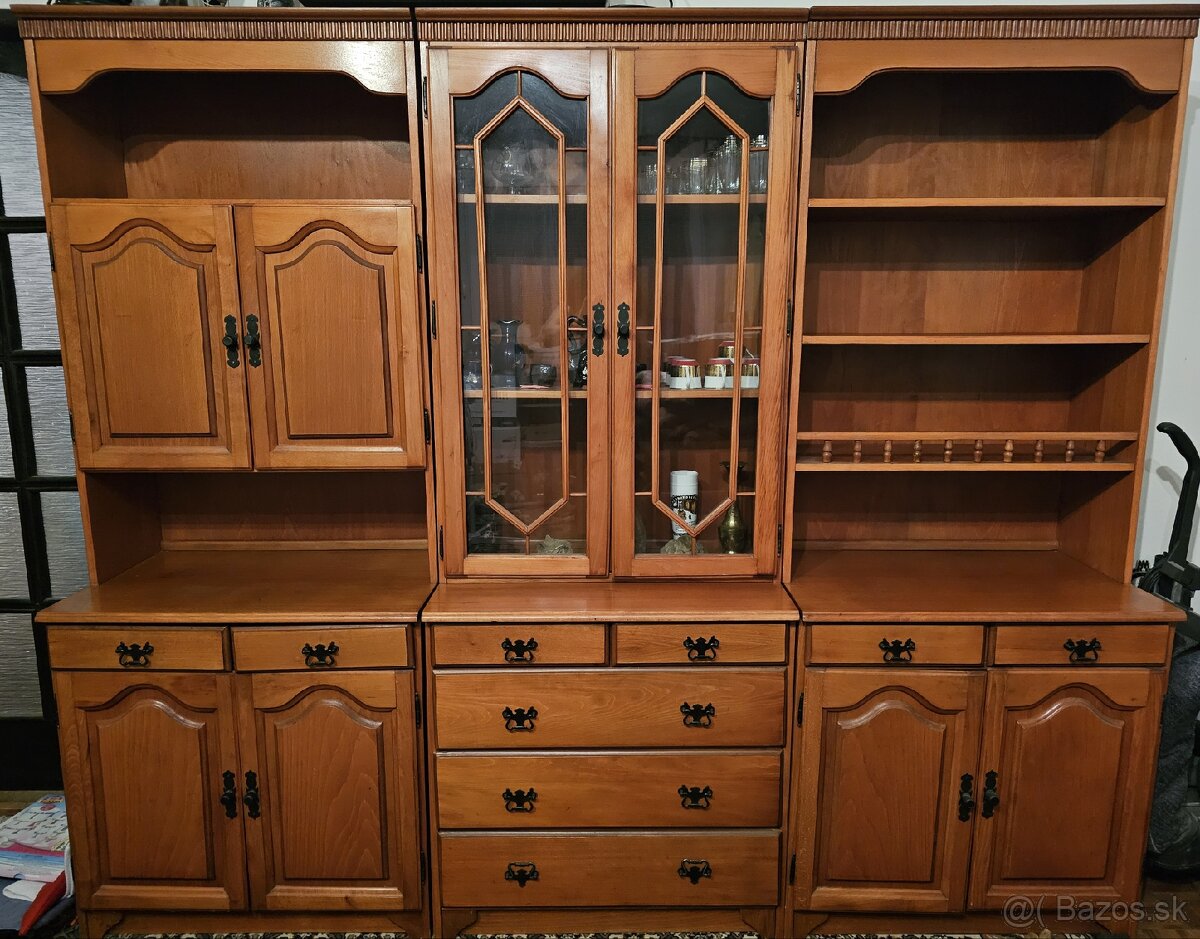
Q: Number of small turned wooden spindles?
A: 10